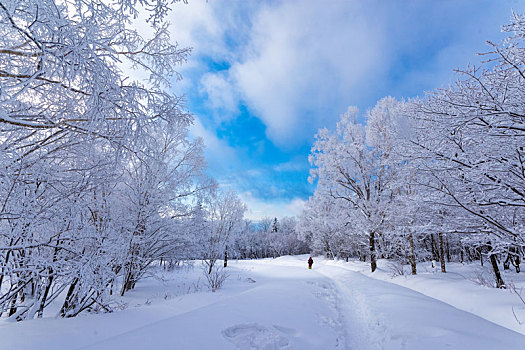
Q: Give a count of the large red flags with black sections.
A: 0